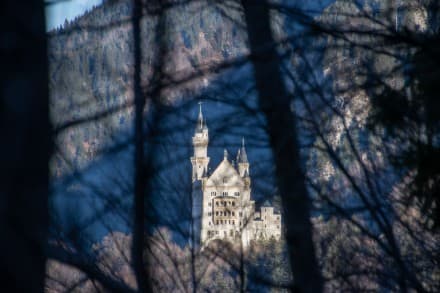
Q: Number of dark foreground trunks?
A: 3